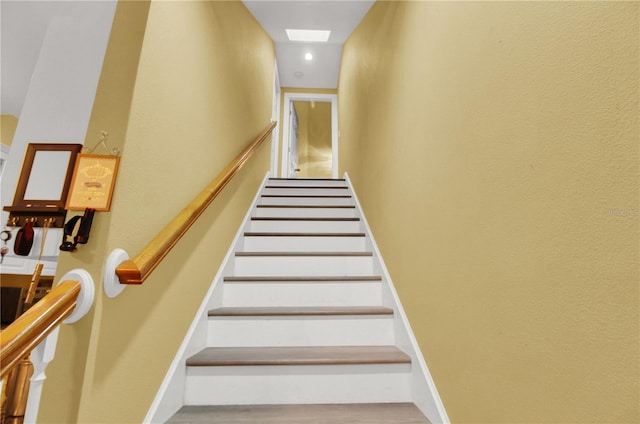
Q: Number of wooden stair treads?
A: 11